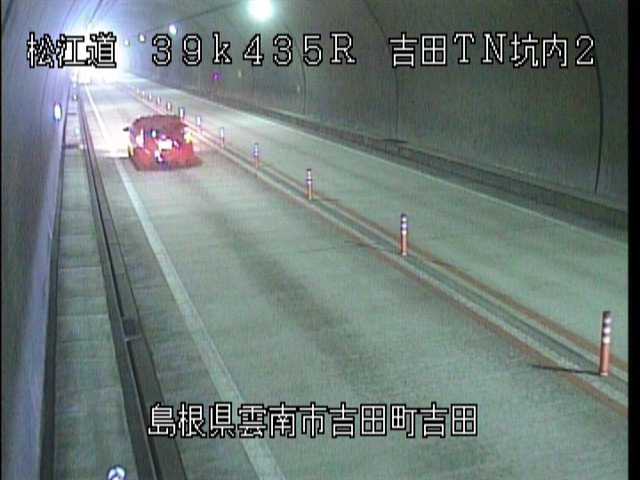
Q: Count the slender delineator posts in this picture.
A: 12